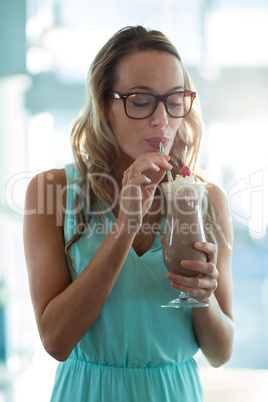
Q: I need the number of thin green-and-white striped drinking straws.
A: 1